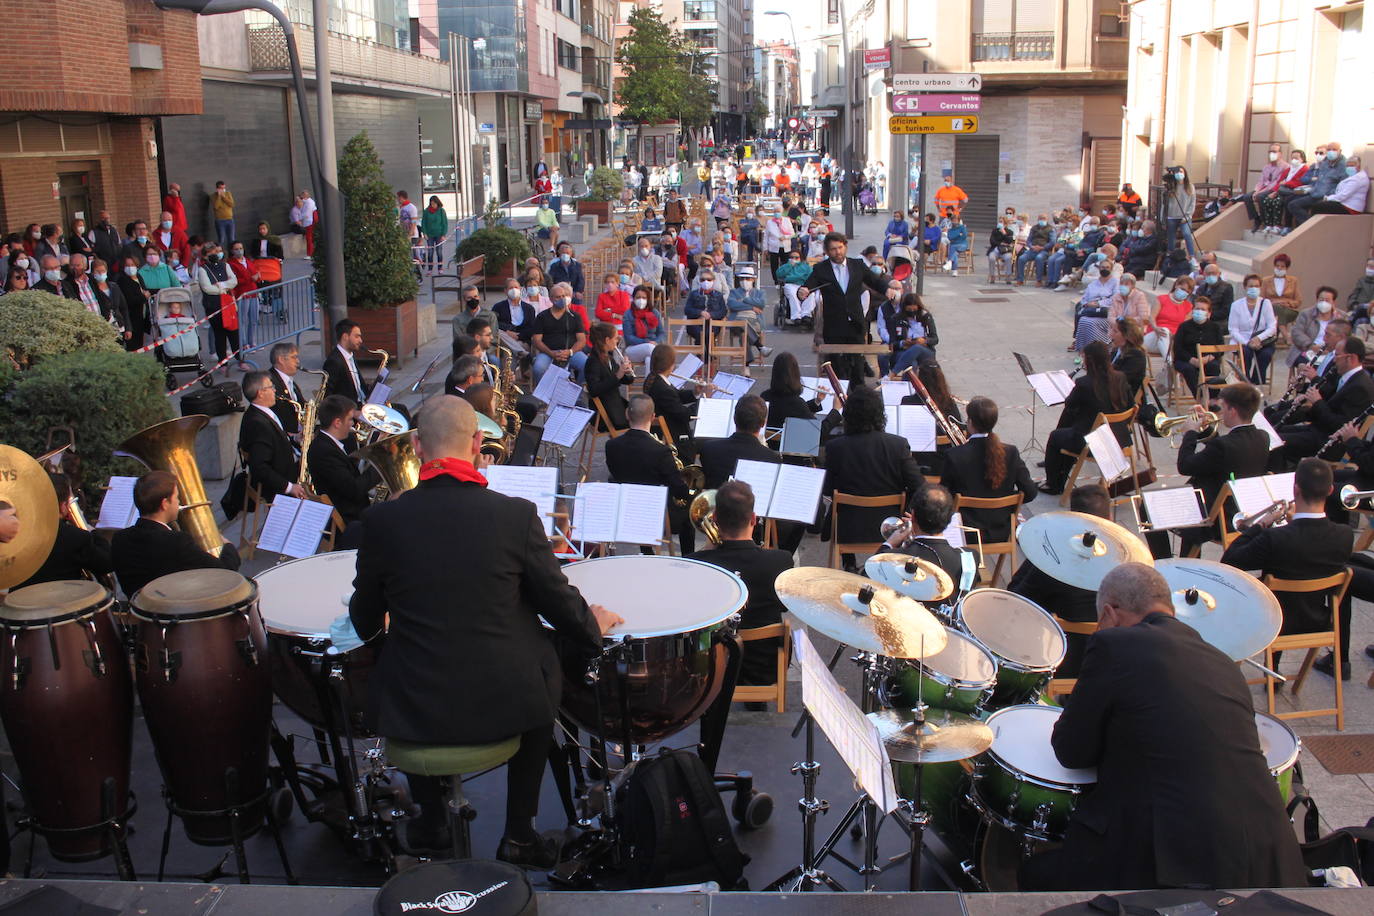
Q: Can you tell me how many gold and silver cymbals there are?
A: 6